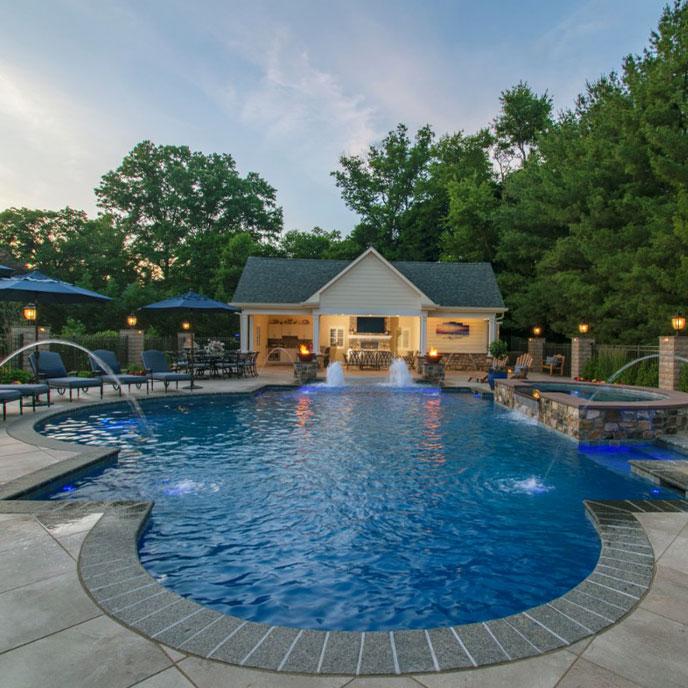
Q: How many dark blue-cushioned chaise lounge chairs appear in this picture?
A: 5